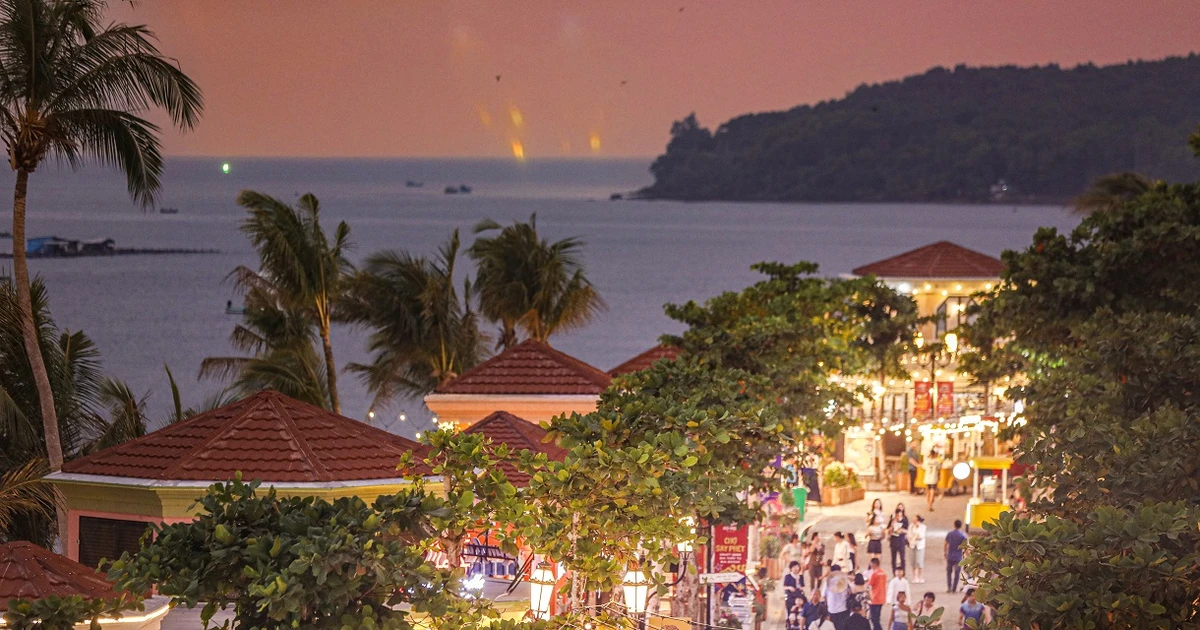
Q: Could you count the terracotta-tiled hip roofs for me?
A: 6